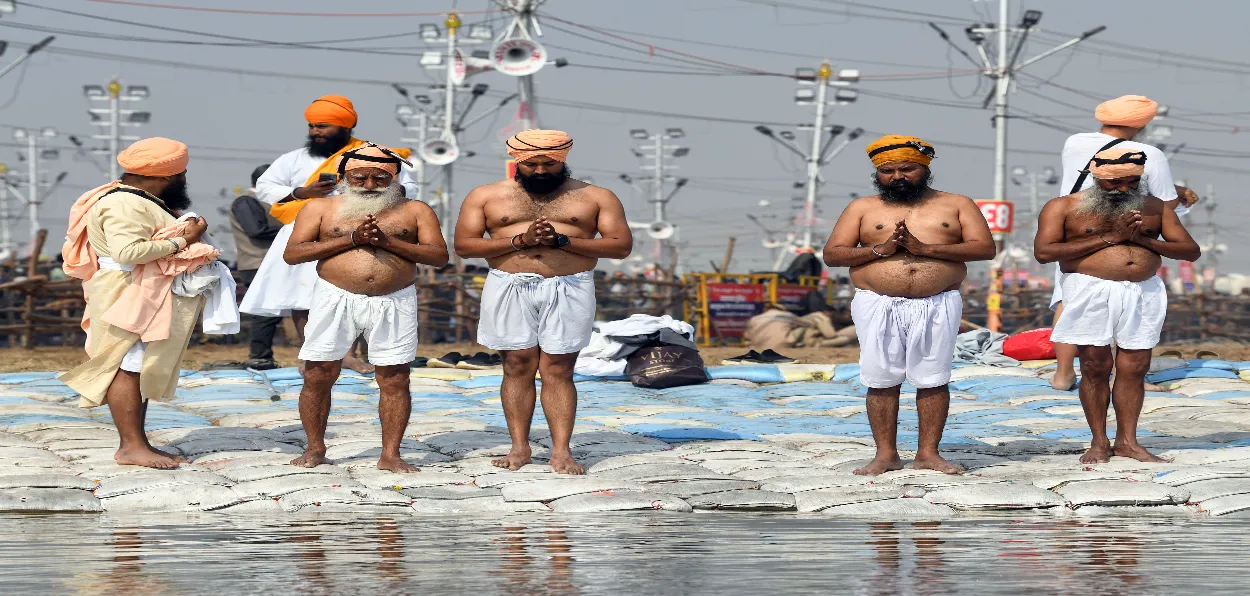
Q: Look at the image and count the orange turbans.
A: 7